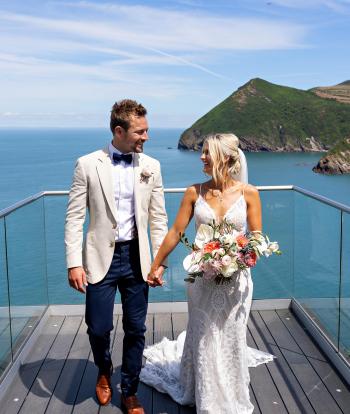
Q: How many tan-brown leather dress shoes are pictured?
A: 2